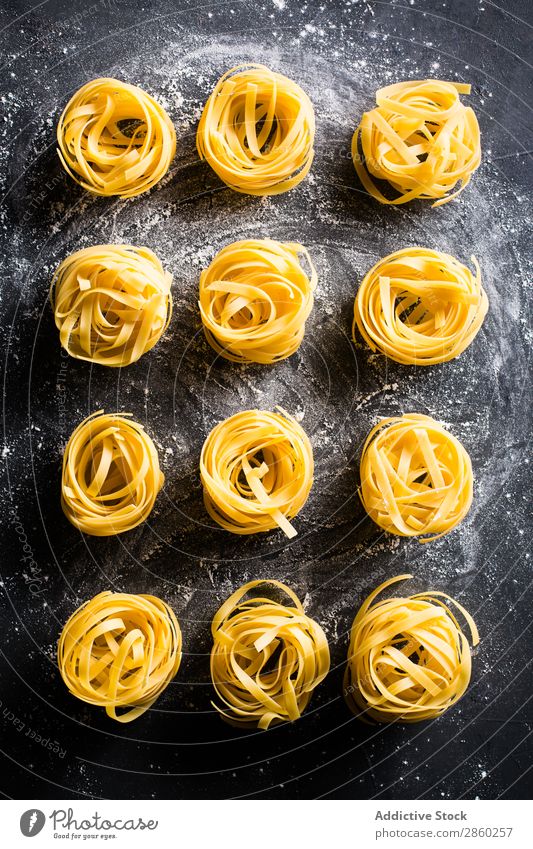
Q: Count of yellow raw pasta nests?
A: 12